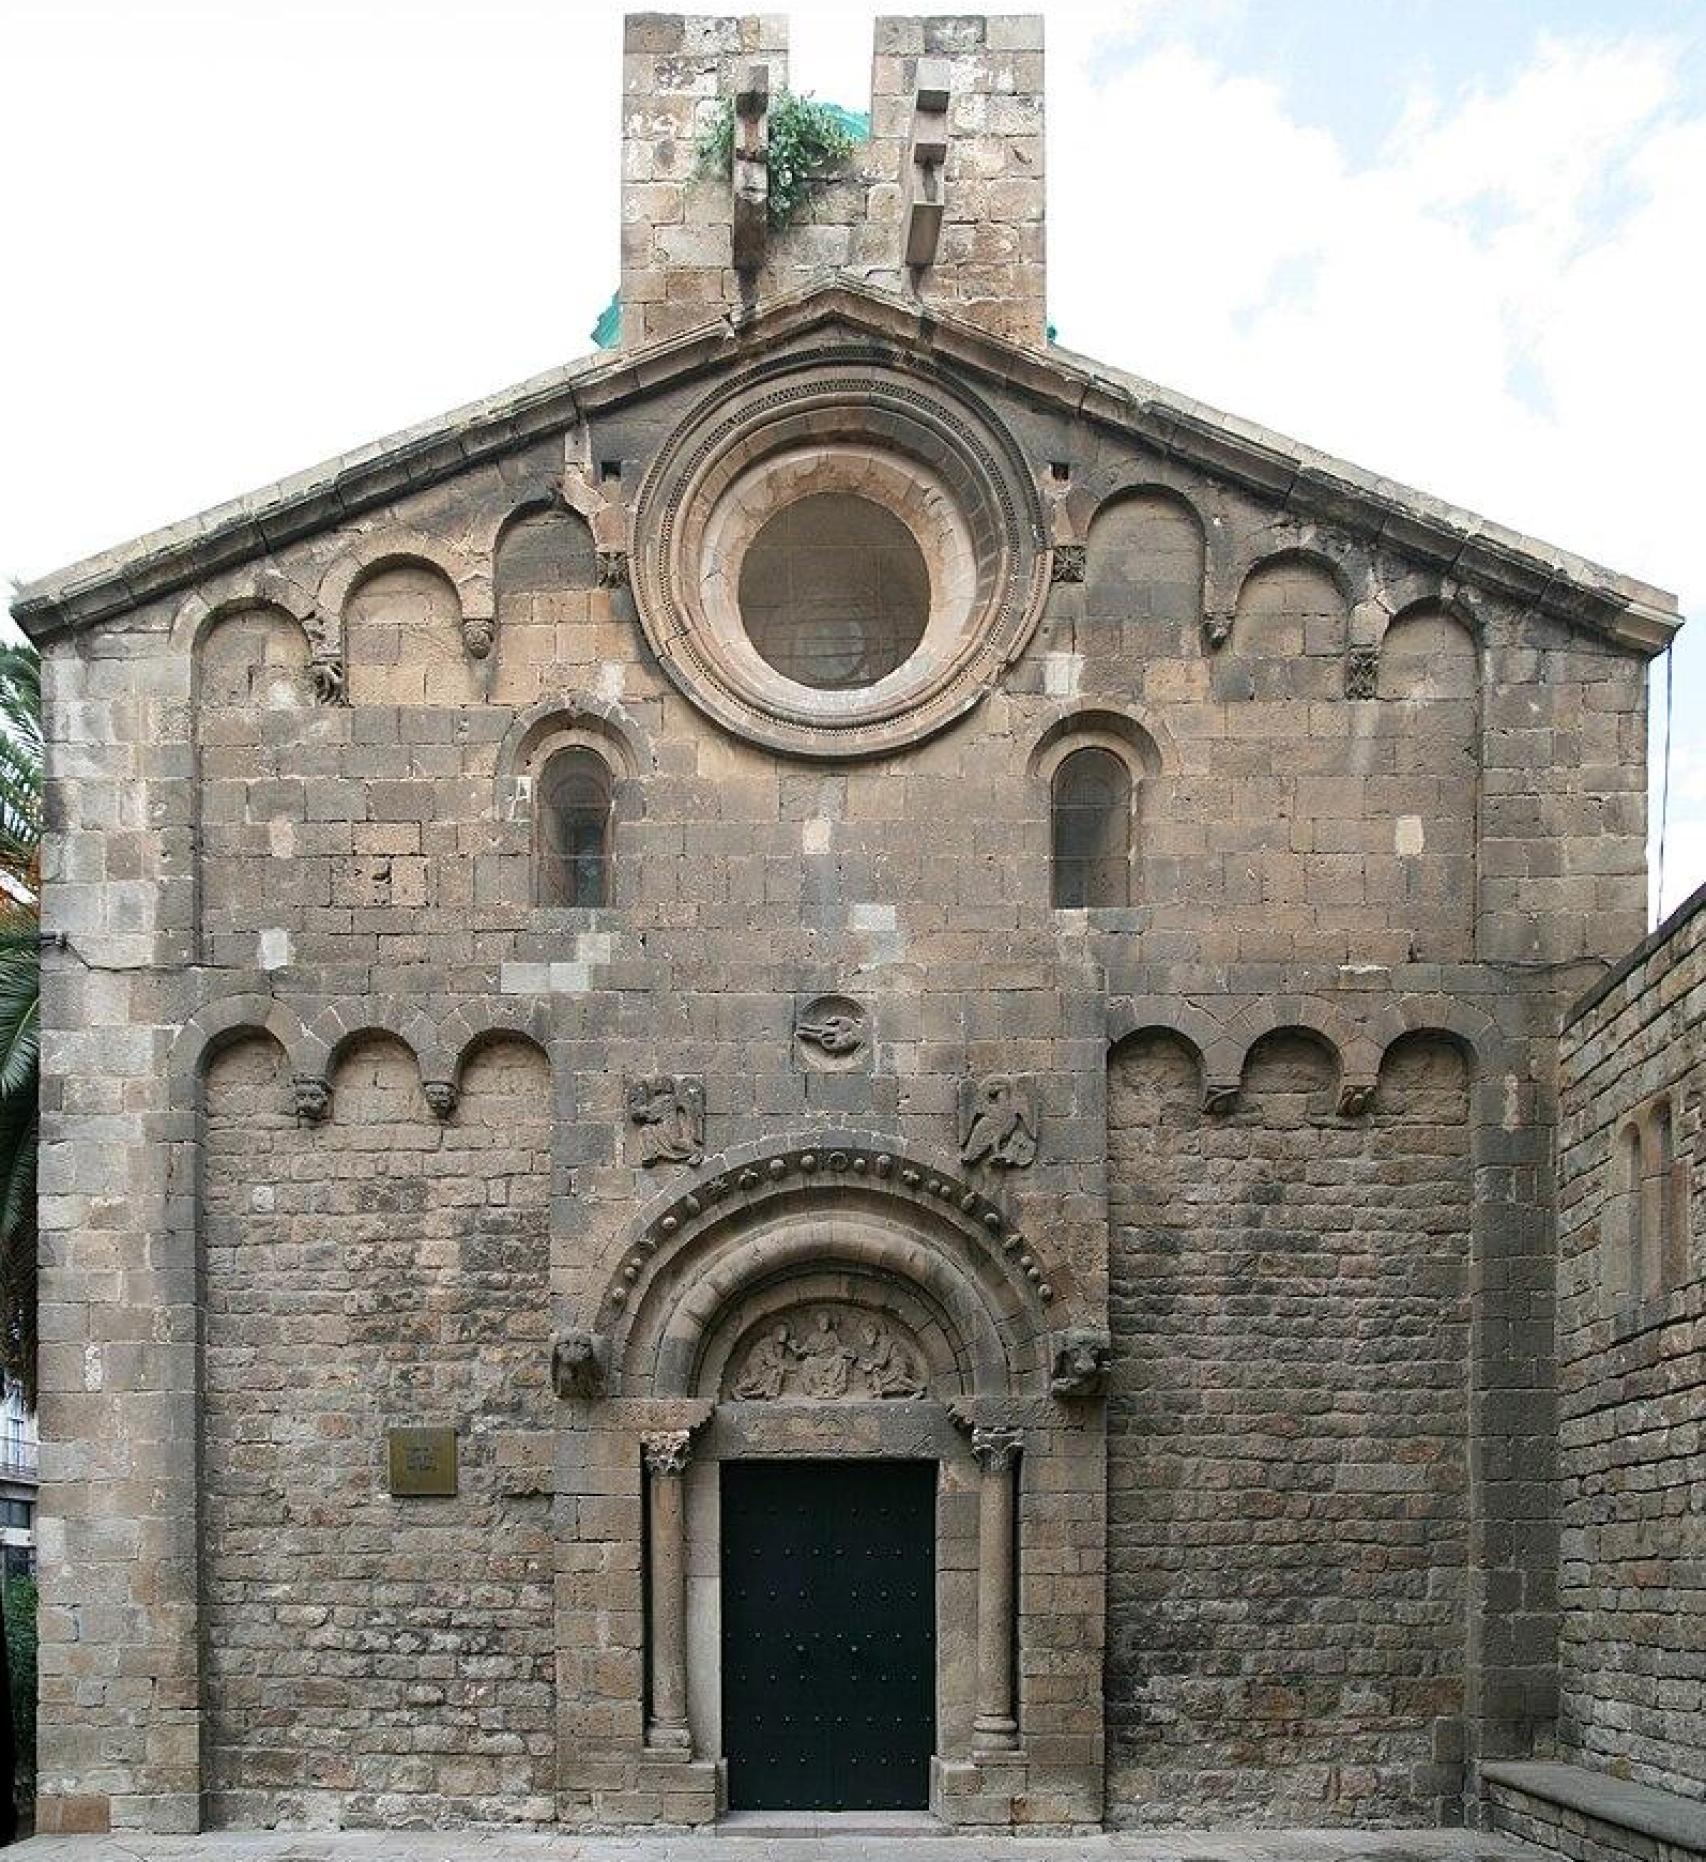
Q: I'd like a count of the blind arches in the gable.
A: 6